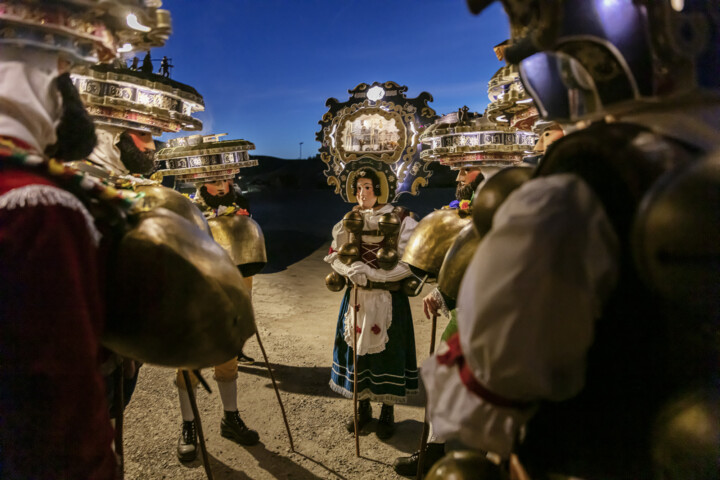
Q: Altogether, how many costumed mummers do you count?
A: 7